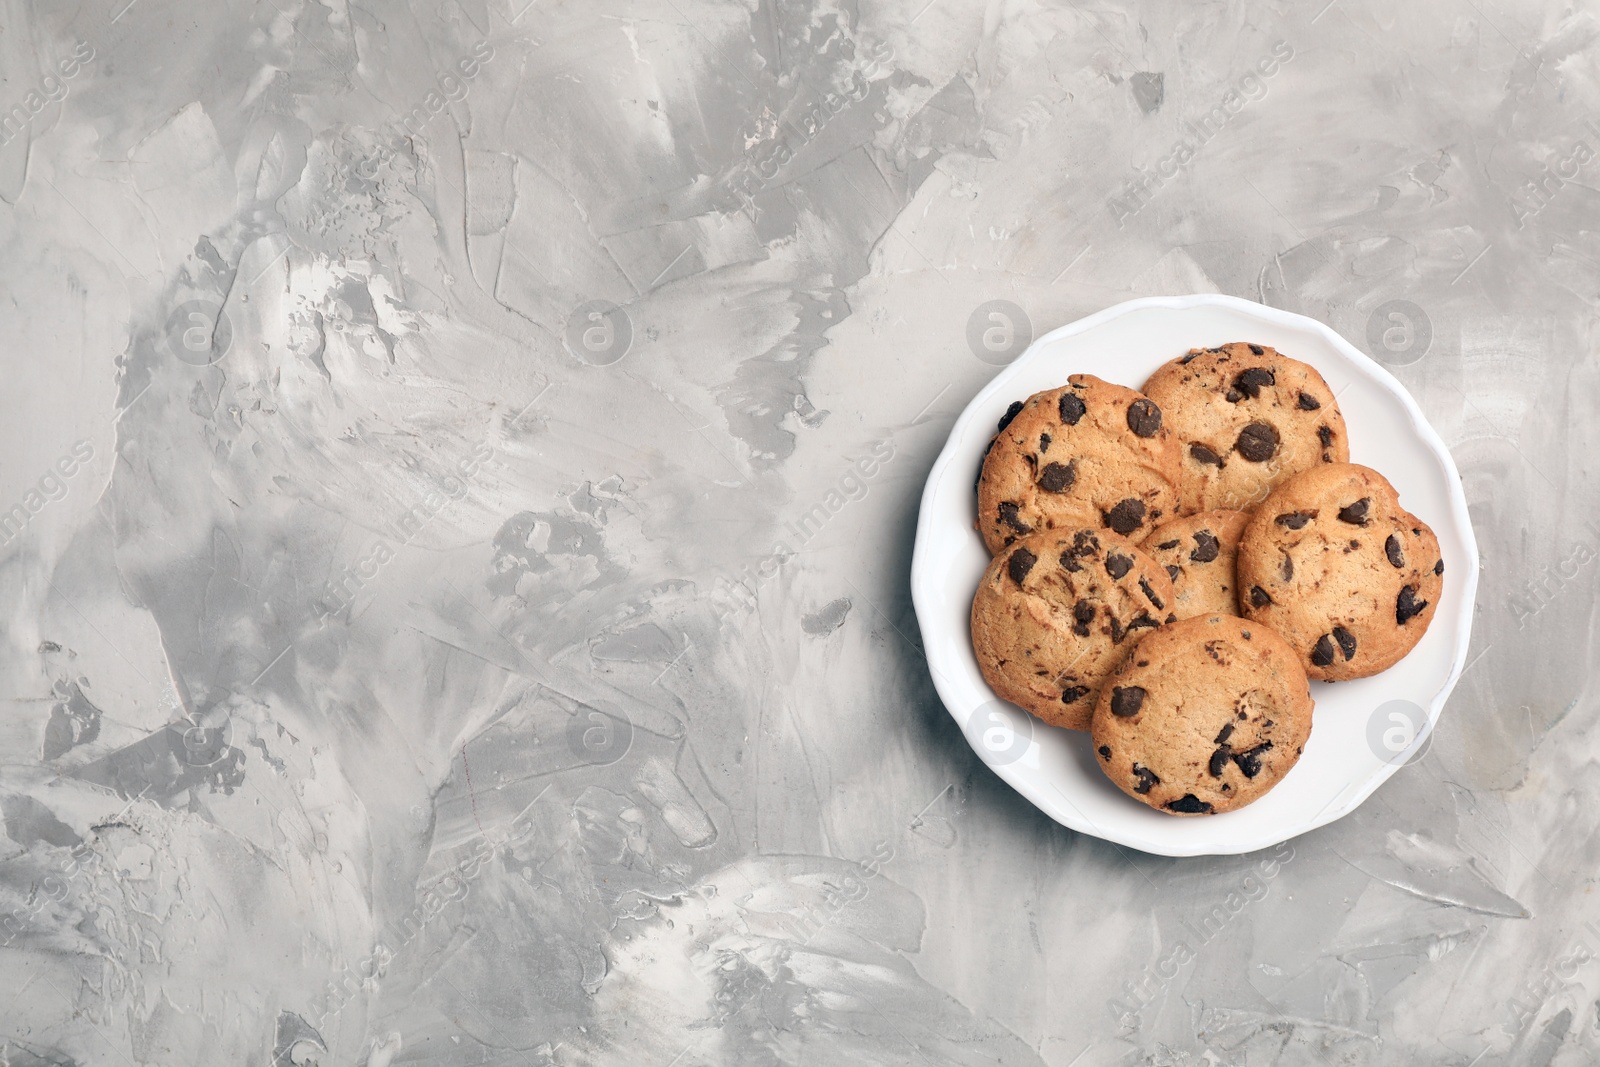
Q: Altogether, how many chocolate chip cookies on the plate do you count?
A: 6